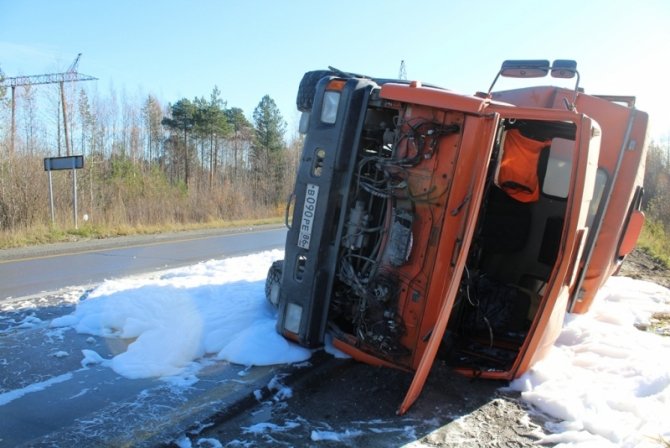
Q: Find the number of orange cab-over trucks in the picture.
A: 1